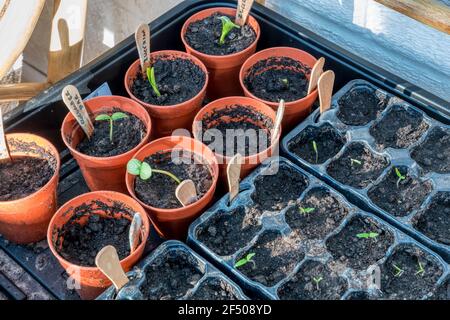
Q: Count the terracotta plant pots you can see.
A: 8